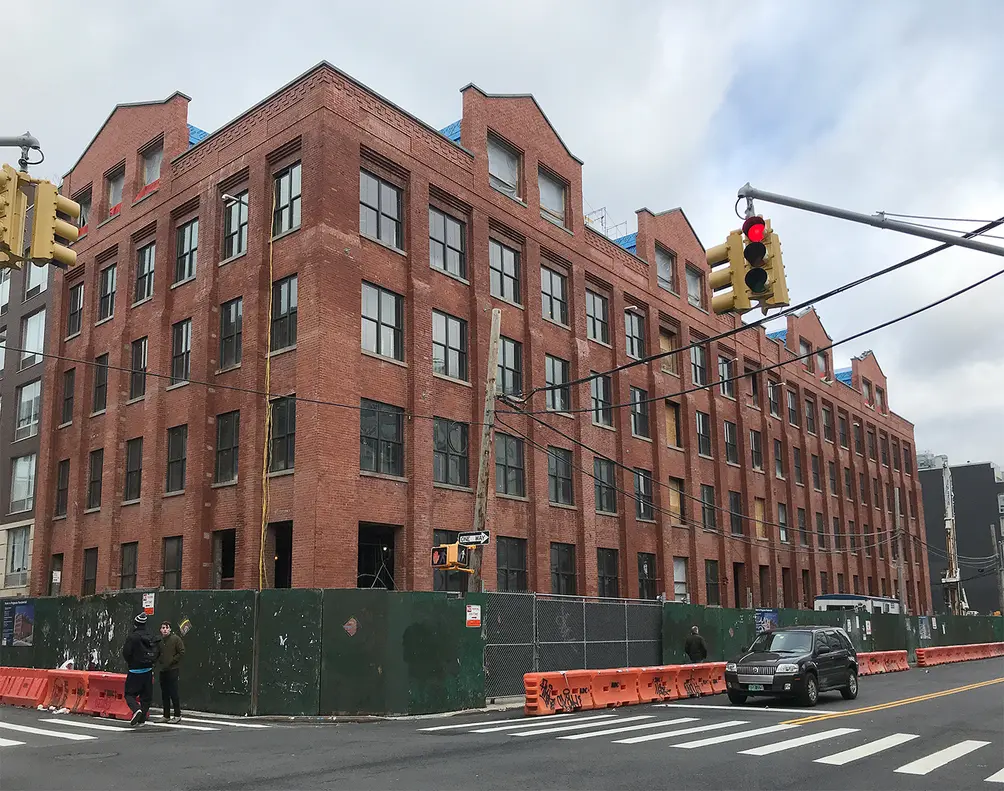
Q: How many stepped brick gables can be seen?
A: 5